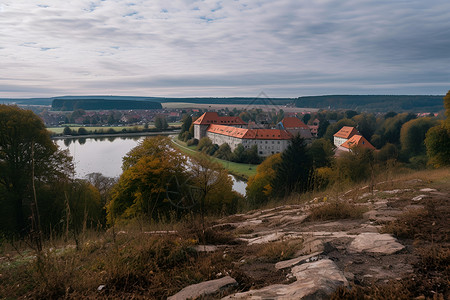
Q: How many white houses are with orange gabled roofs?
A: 2